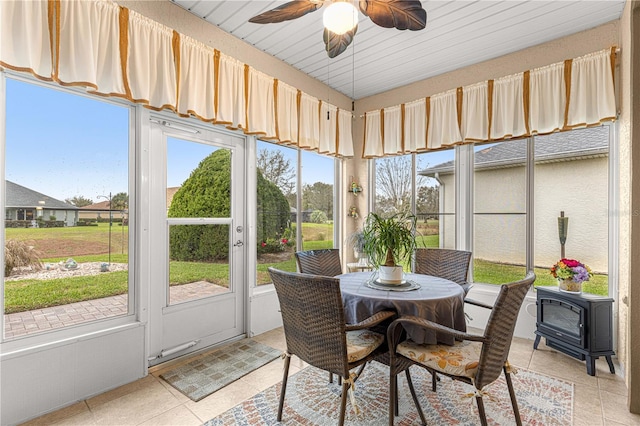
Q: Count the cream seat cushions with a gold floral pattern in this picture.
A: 2